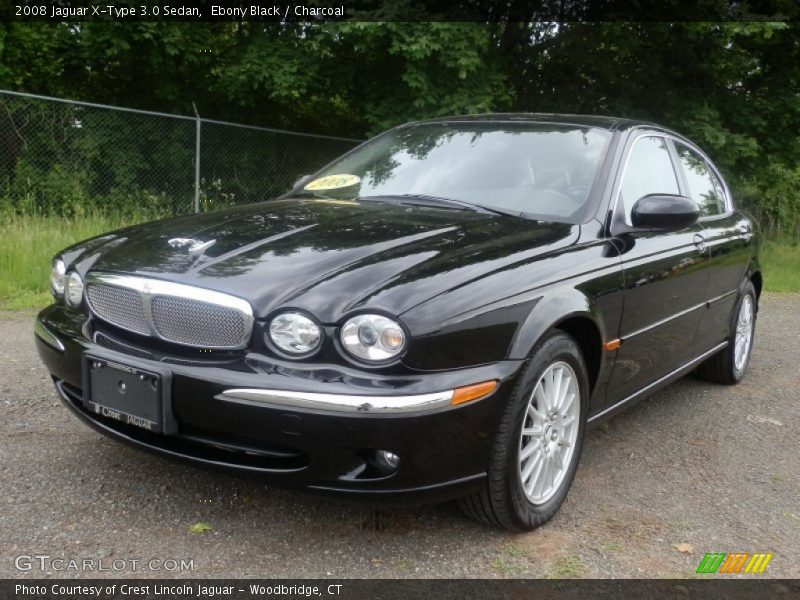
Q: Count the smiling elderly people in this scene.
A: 0